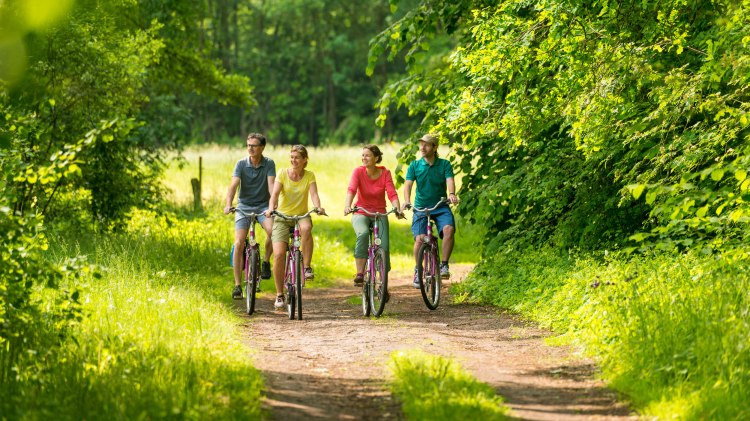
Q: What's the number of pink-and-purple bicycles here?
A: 4